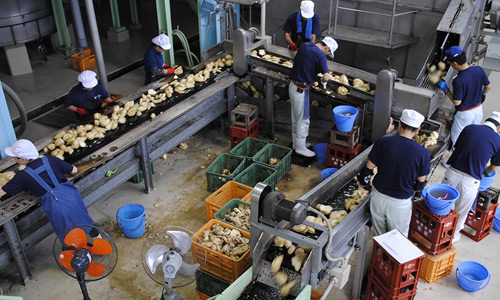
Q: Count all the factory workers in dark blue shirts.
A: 8